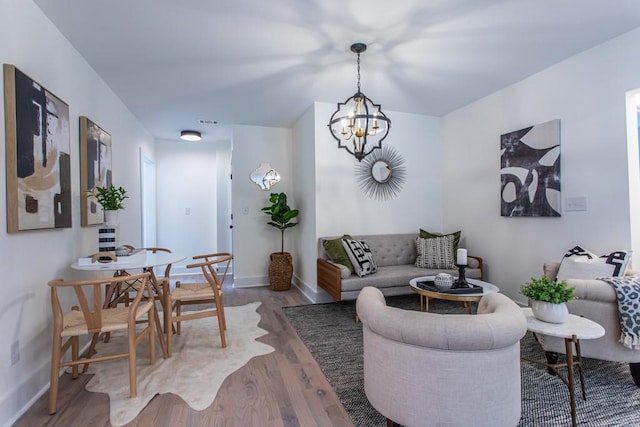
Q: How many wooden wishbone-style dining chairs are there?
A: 3